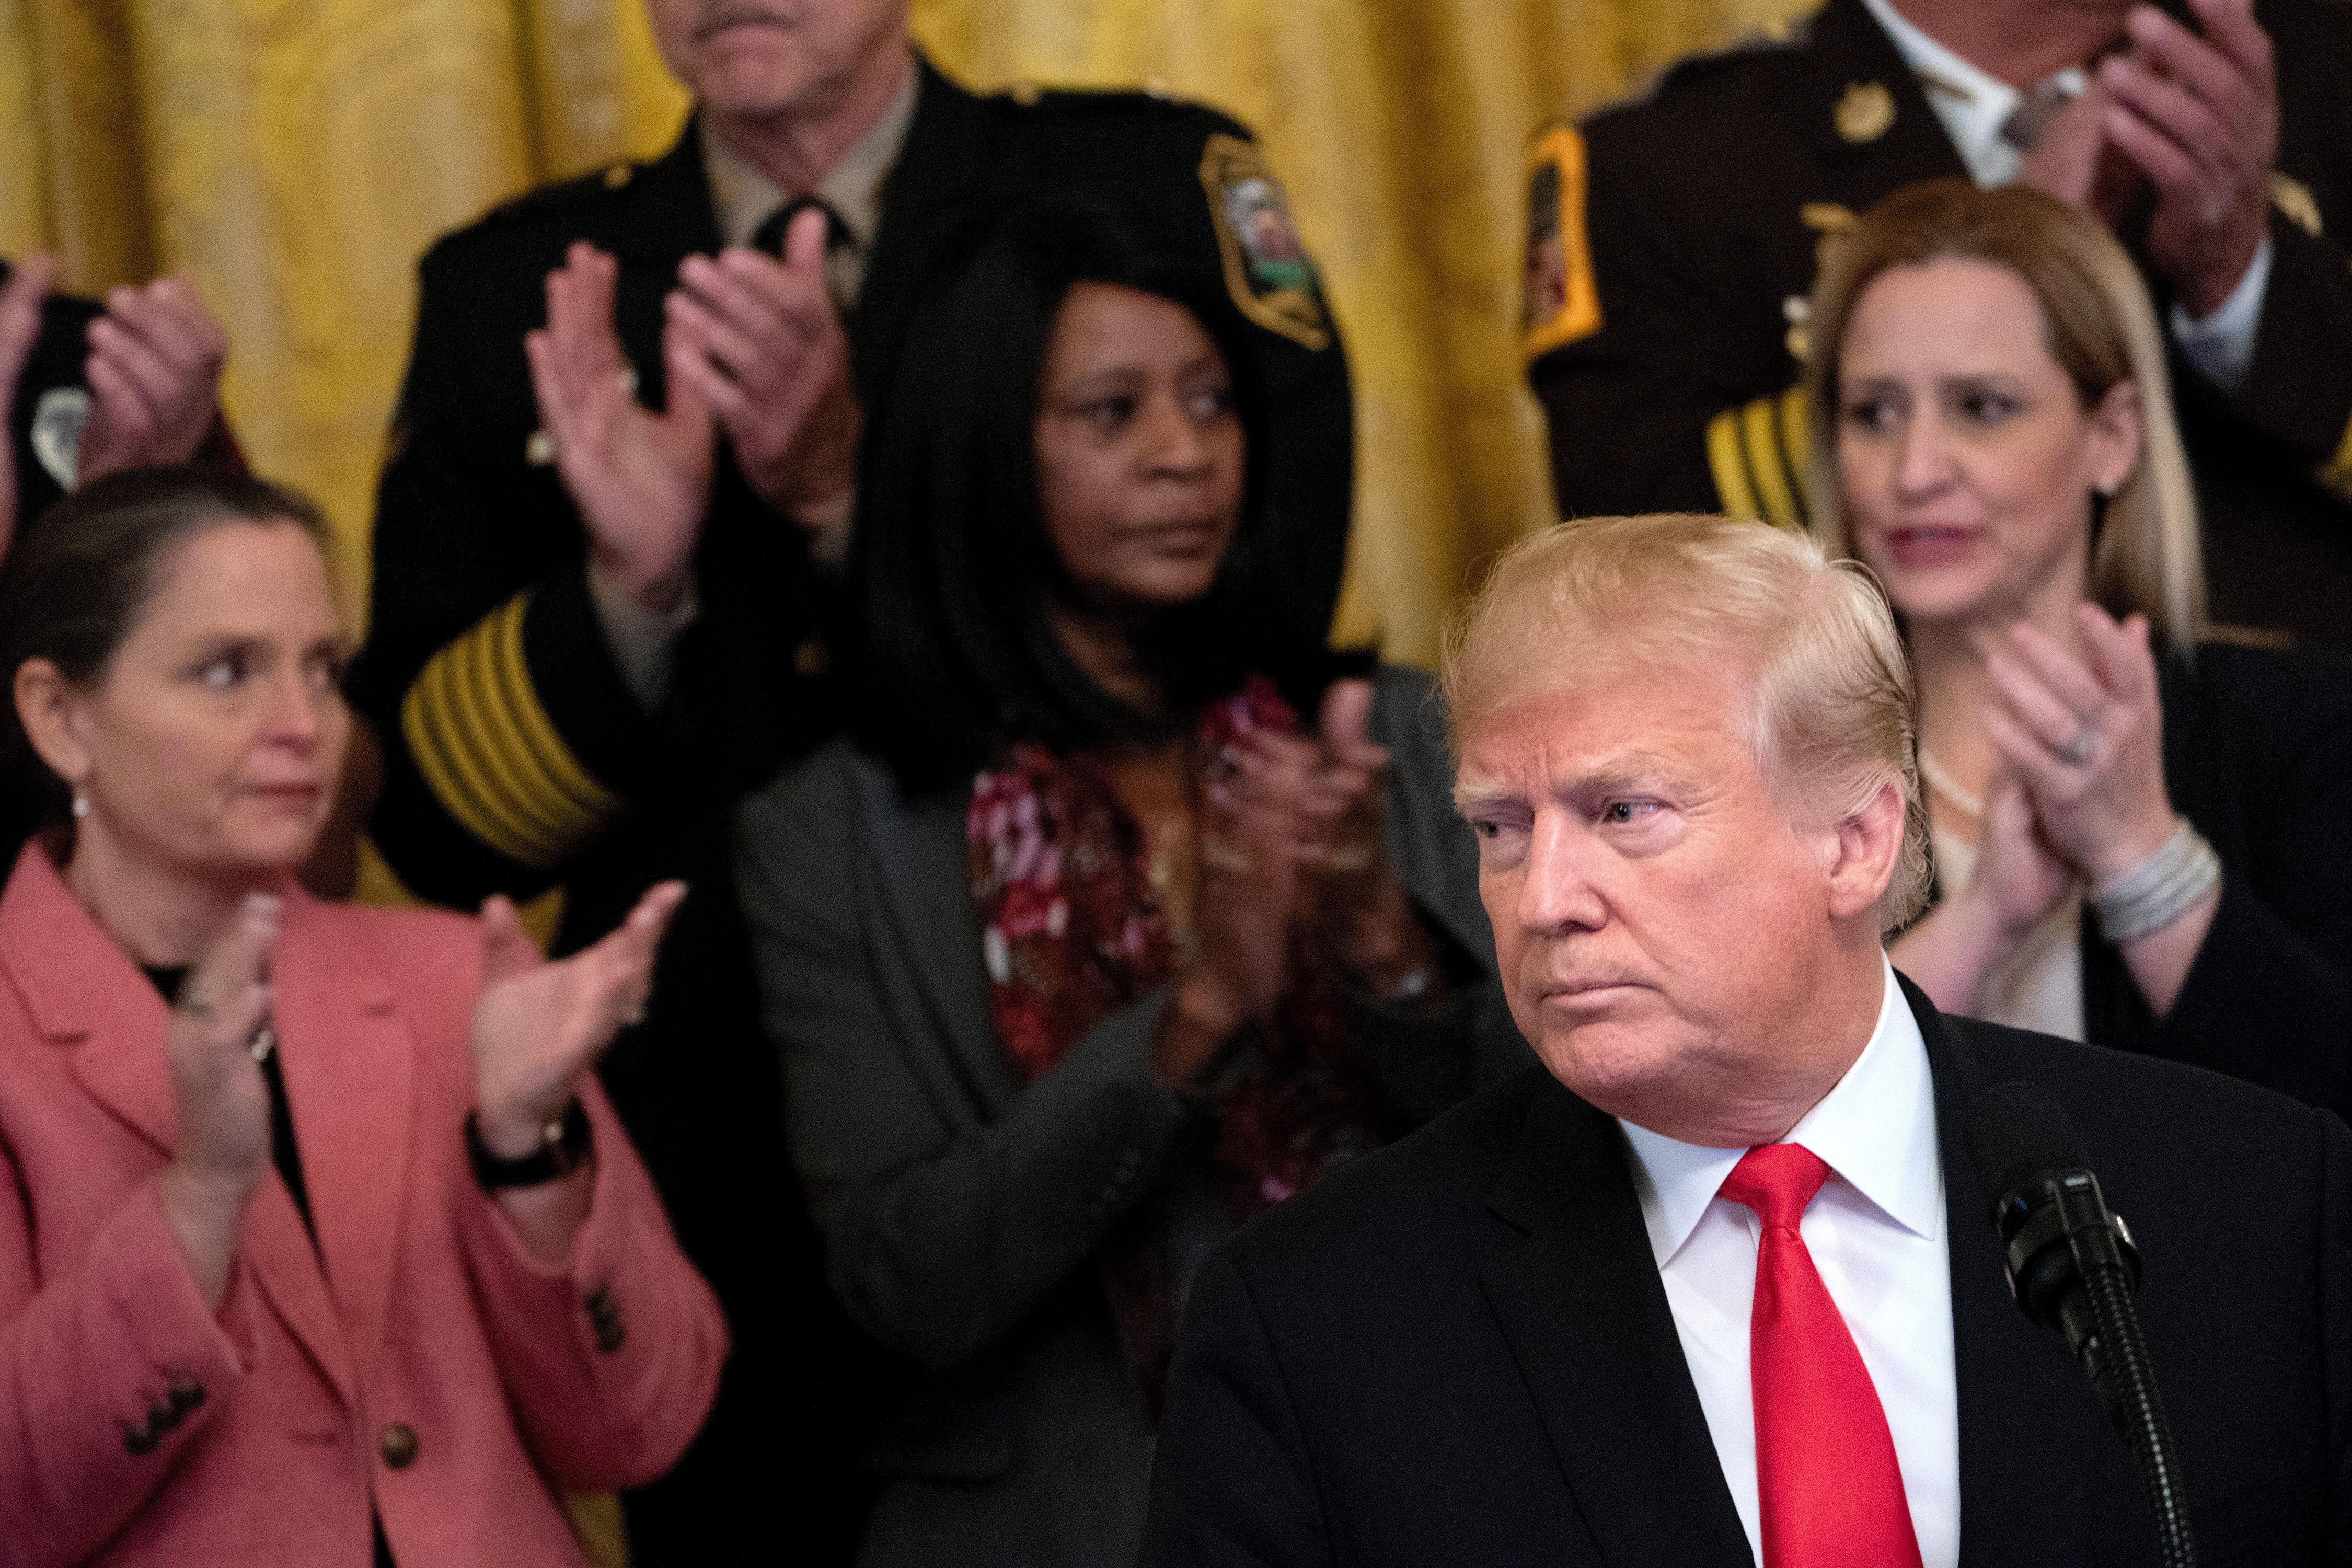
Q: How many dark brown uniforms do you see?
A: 1